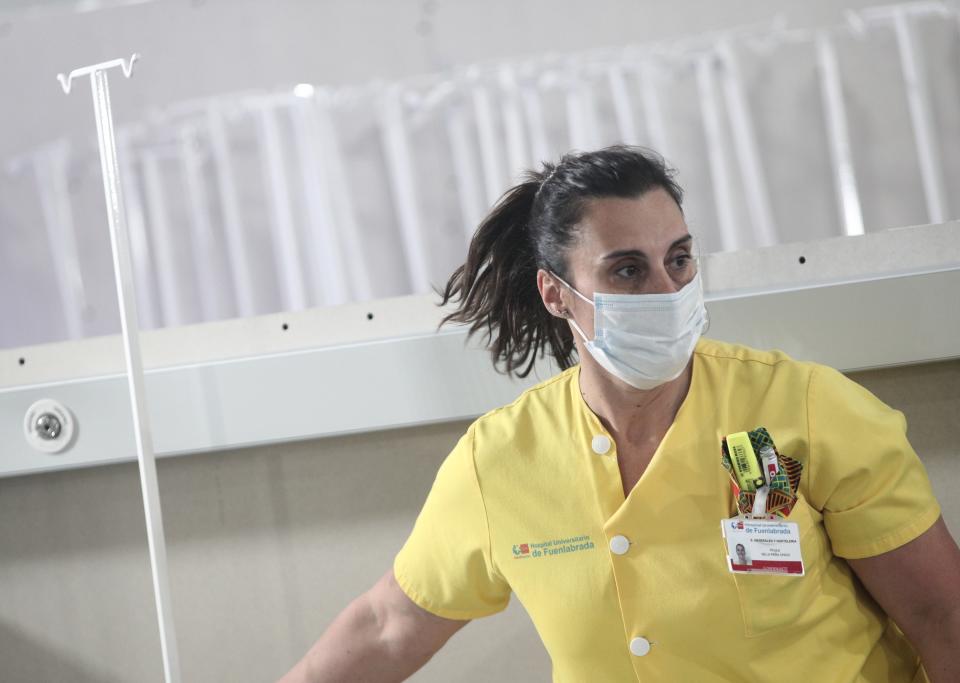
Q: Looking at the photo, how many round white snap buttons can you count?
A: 3